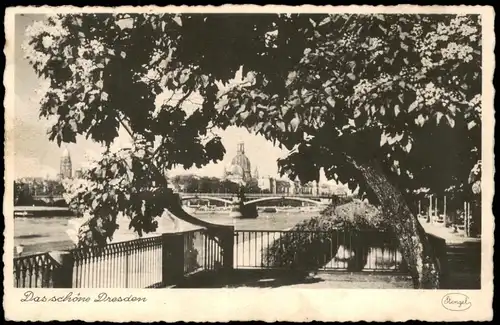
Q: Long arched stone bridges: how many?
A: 1